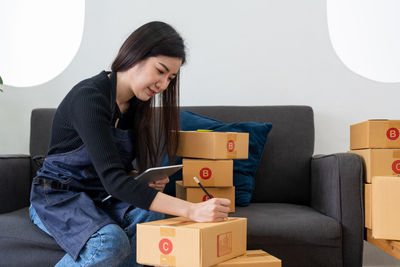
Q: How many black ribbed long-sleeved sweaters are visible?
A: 1